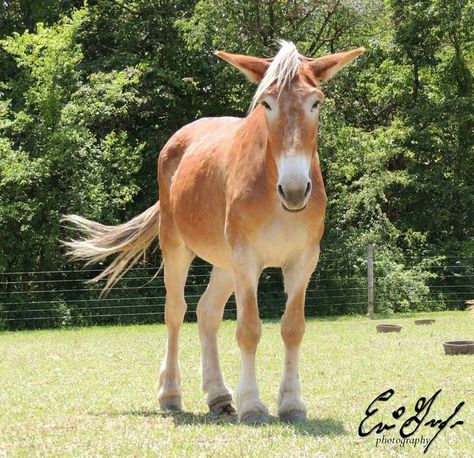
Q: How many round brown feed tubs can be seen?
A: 3